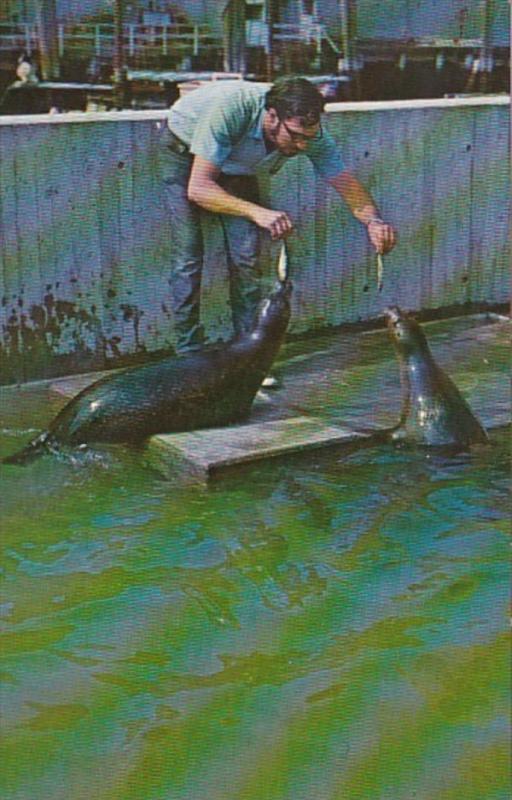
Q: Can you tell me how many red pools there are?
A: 0